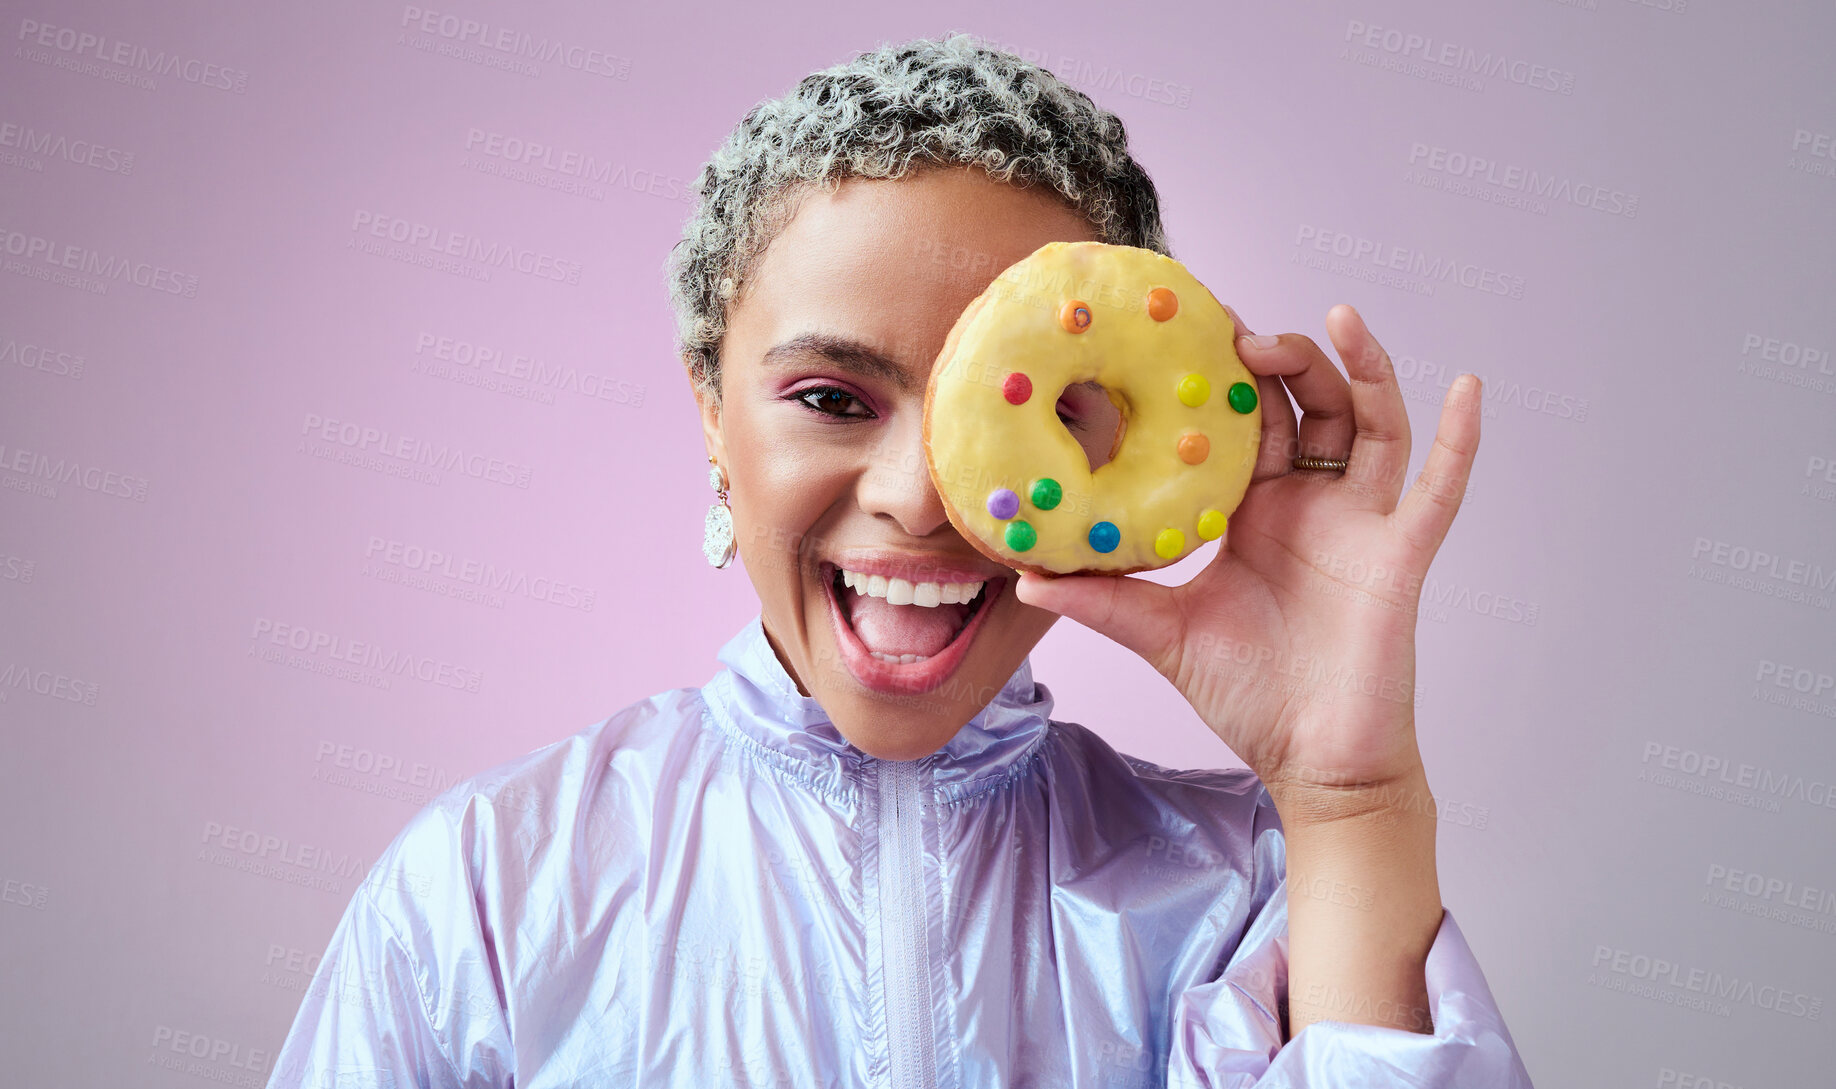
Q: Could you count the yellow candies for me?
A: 3